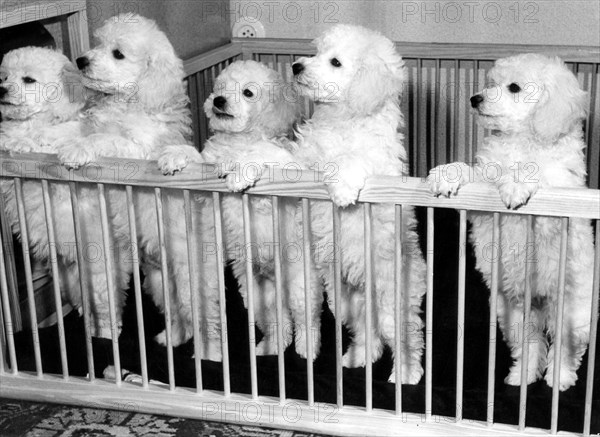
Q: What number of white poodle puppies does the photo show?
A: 5